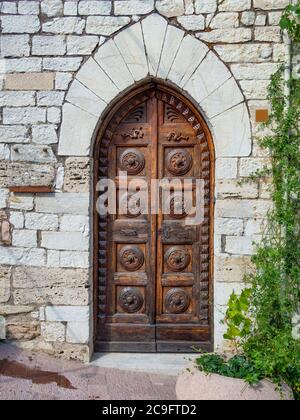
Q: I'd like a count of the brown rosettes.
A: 8